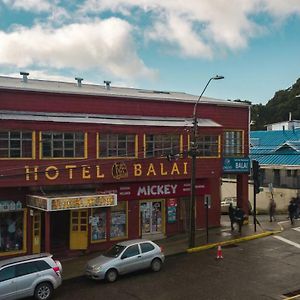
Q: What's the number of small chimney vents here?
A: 3